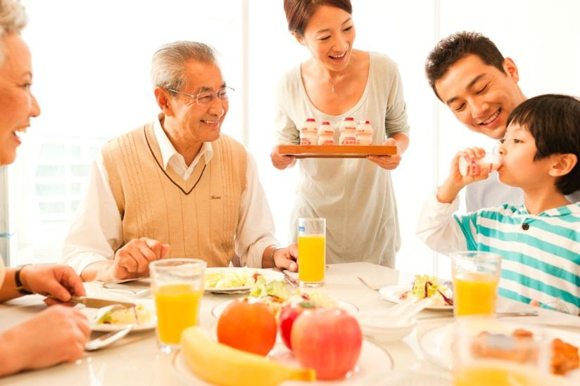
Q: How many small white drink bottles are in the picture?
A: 5